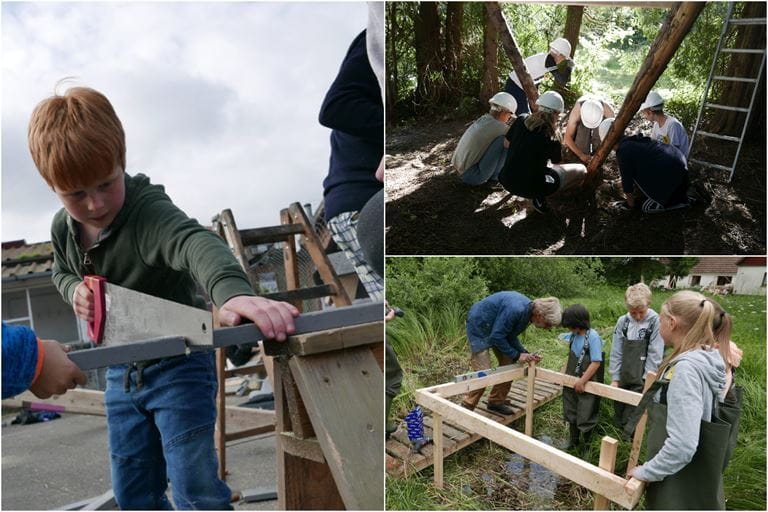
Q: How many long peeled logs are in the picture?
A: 2